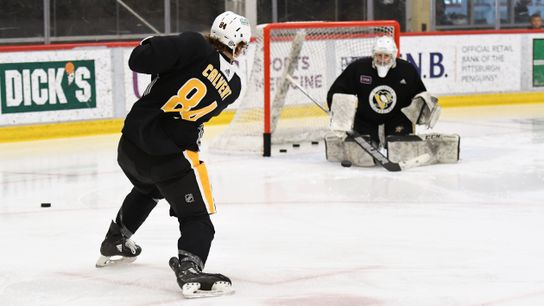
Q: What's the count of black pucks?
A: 5